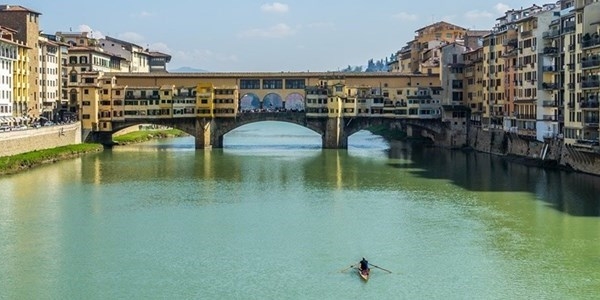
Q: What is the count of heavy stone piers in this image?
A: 2